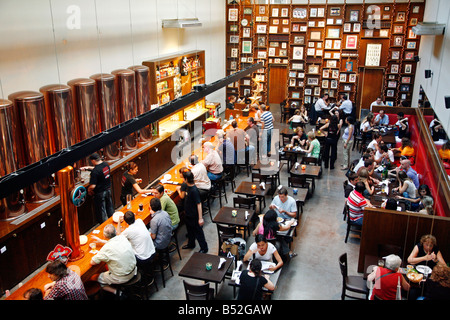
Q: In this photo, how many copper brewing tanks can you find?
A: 7